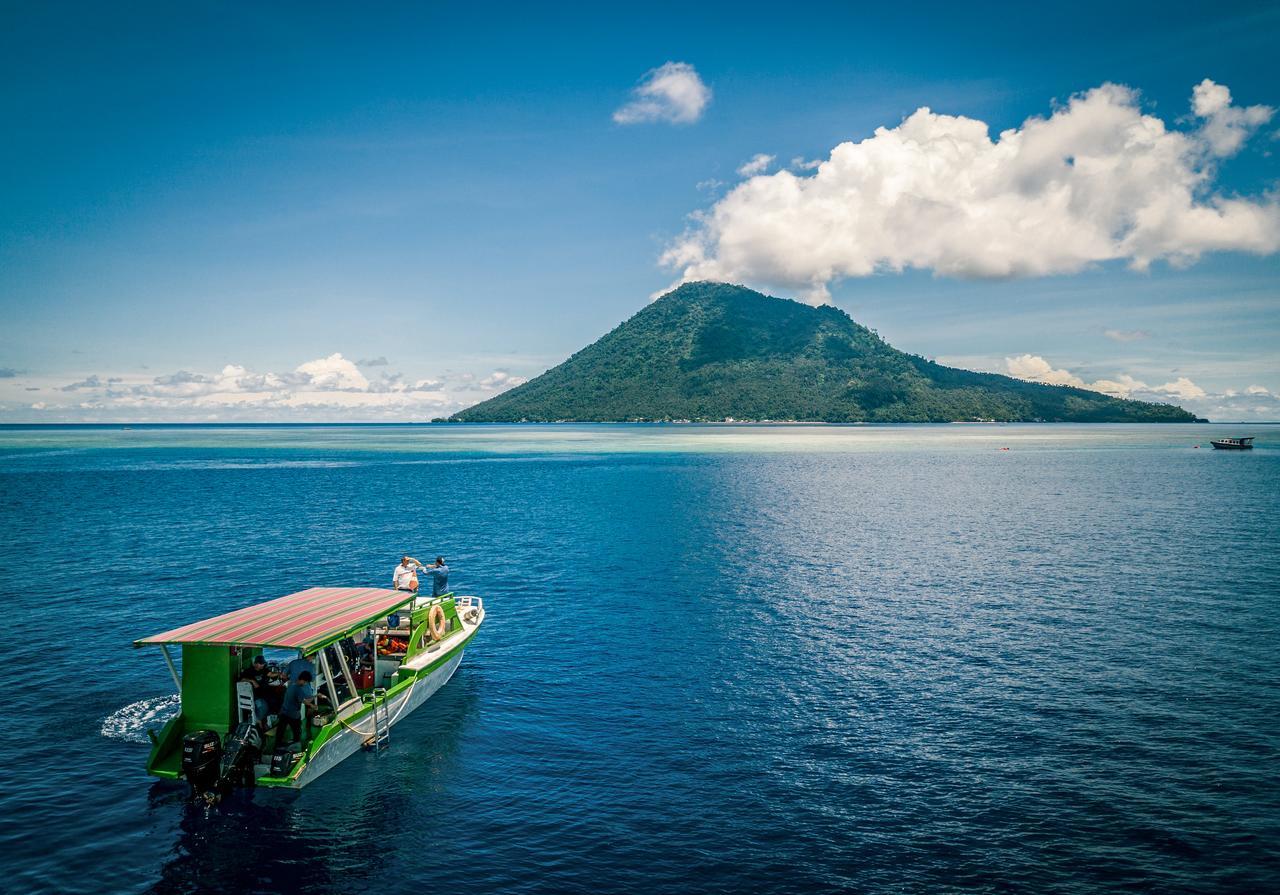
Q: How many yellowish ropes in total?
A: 1